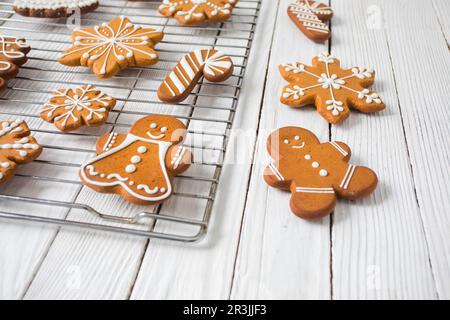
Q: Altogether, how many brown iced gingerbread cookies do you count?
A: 11